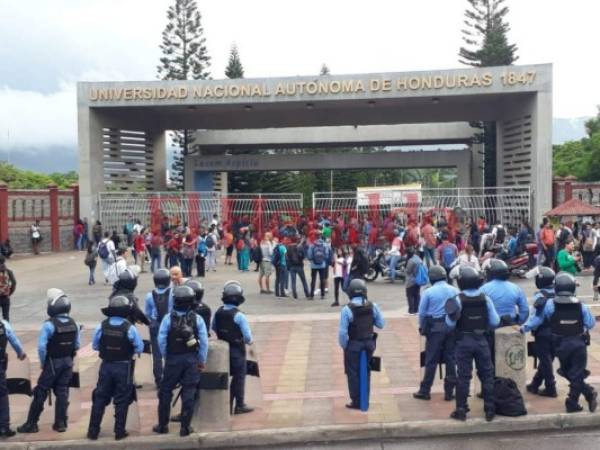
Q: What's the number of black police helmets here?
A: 13